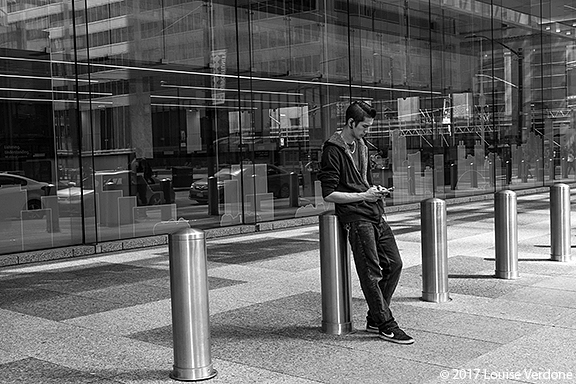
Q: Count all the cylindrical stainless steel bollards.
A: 5